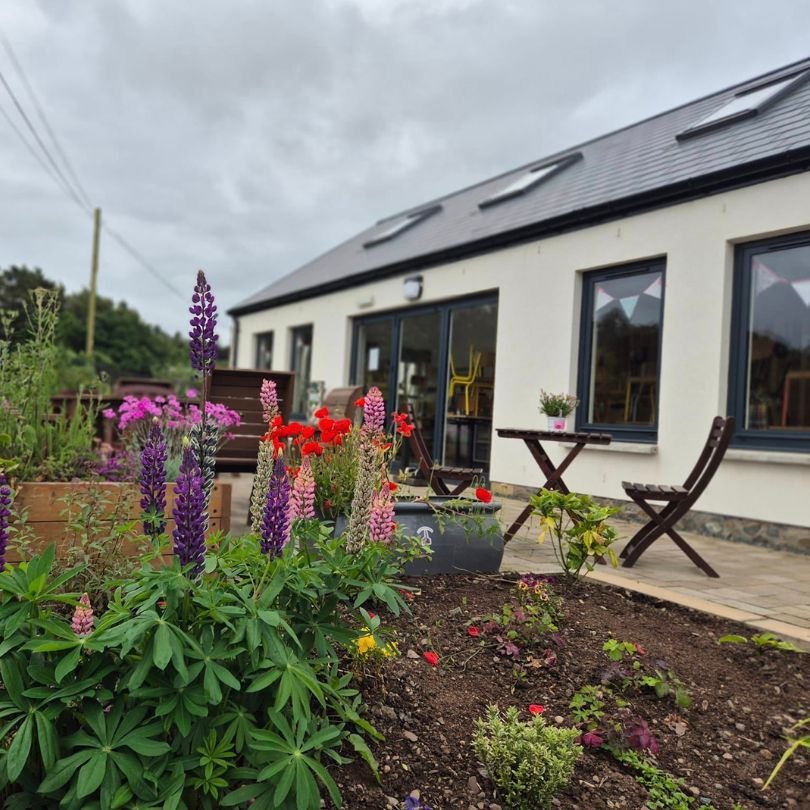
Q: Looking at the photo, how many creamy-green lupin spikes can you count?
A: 2